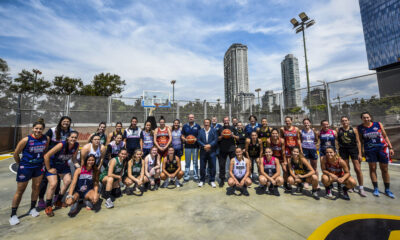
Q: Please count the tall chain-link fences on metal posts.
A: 1